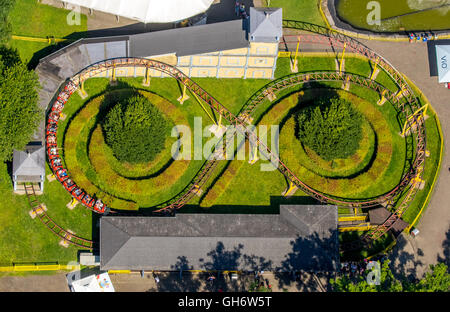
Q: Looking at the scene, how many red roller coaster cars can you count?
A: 13